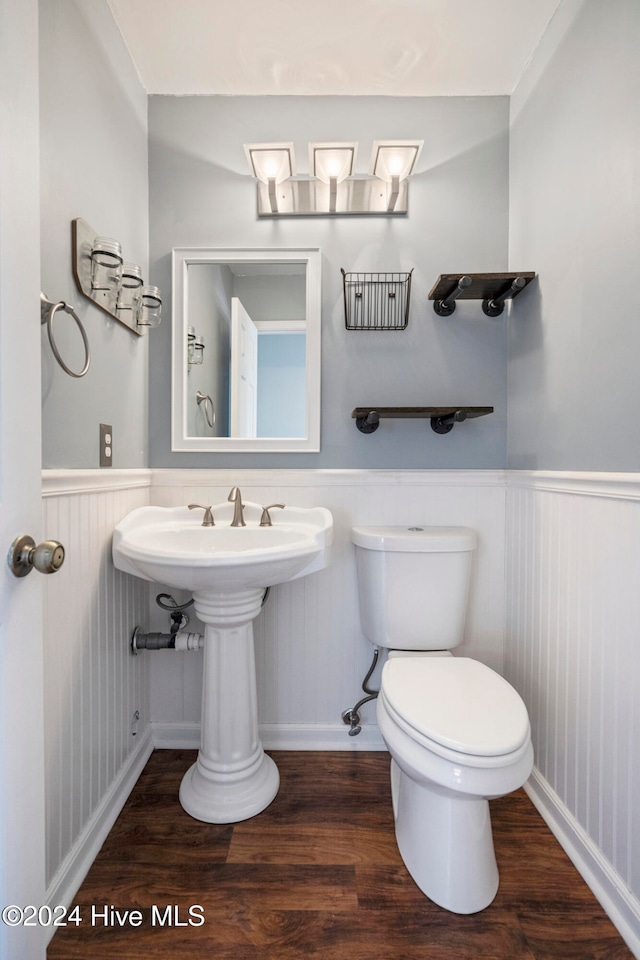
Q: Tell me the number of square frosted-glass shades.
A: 3